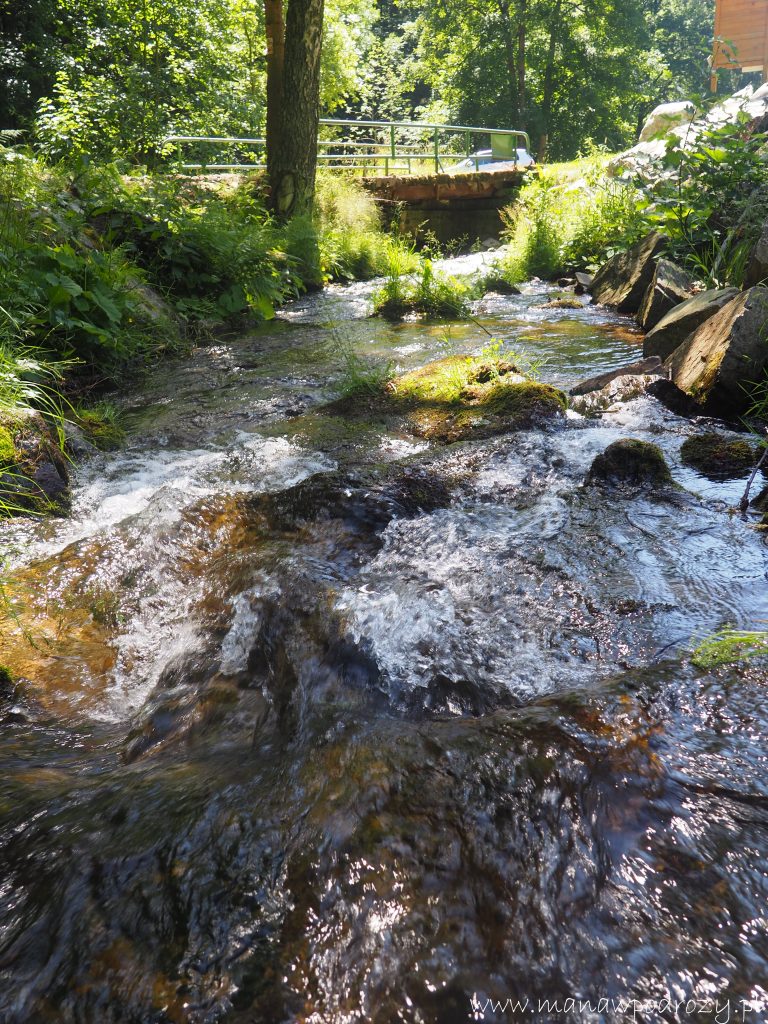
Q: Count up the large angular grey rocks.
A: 4